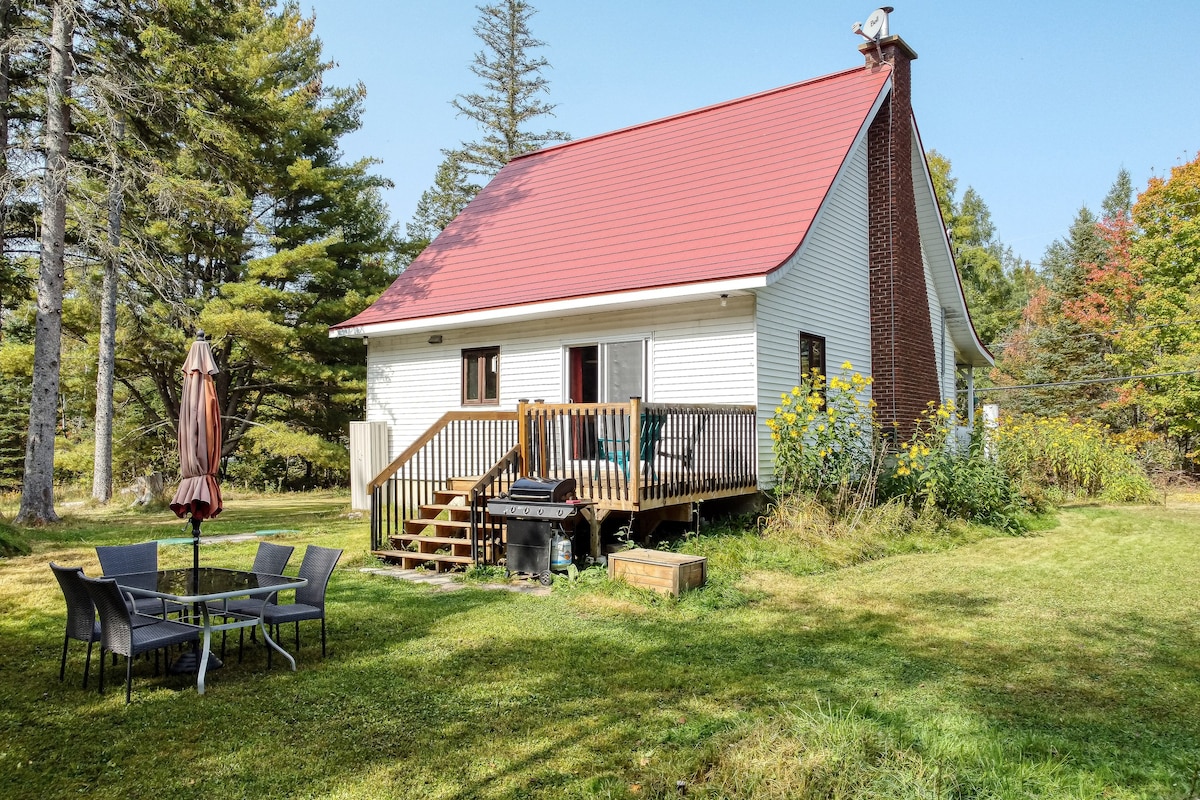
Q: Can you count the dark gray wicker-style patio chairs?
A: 5